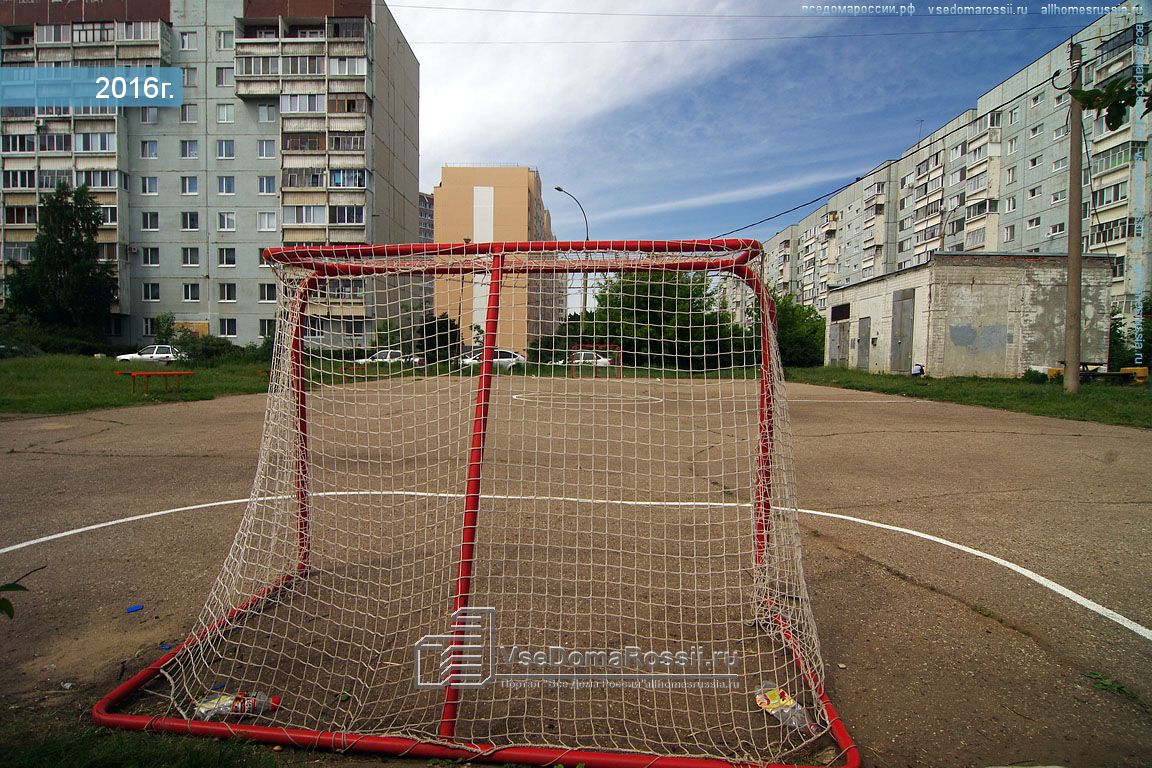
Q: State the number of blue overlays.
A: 1